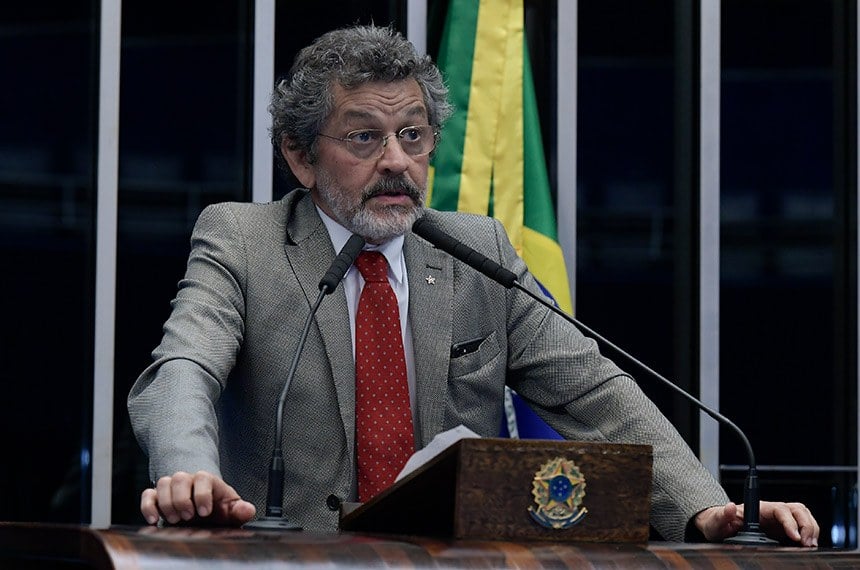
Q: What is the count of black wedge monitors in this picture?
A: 0